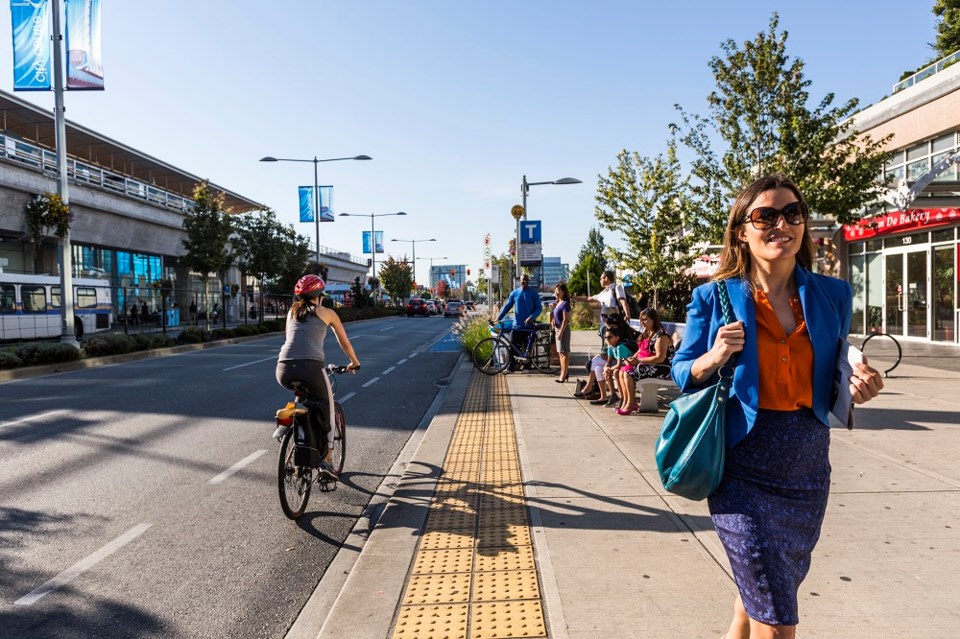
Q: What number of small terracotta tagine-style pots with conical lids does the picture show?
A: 0